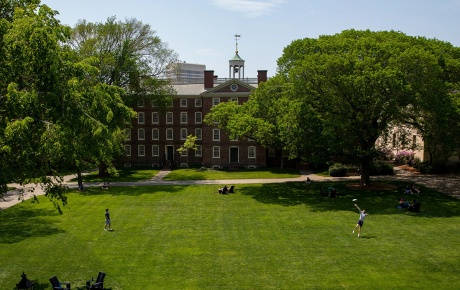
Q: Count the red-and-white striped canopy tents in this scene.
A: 0